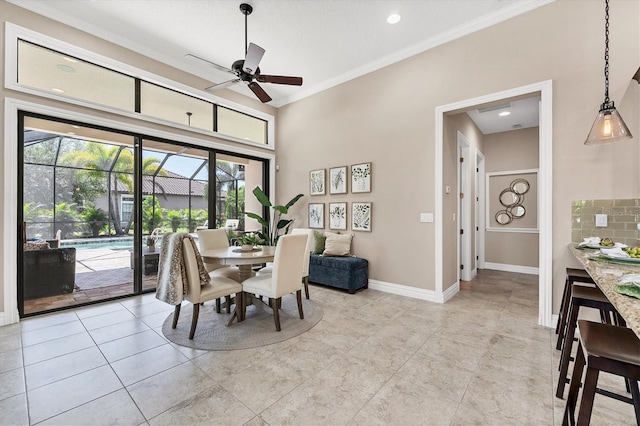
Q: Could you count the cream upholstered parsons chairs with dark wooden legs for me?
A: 4